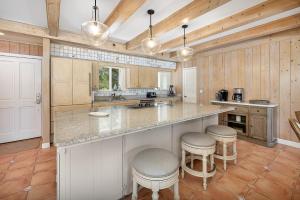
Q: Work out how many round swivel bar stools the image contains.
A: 3